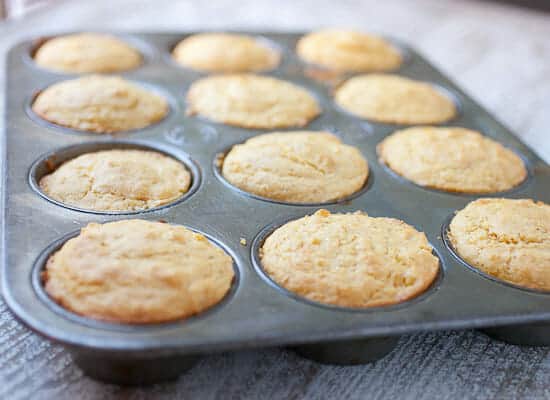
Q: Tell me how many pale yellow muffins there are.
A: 12